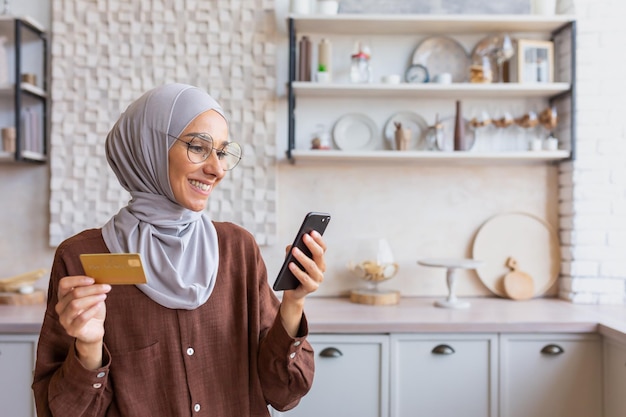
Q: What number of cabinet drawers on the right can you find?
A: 3